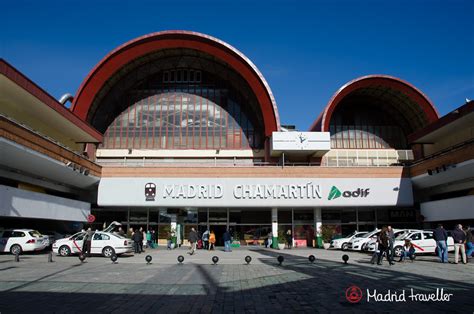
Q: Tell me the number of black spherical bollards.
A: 9